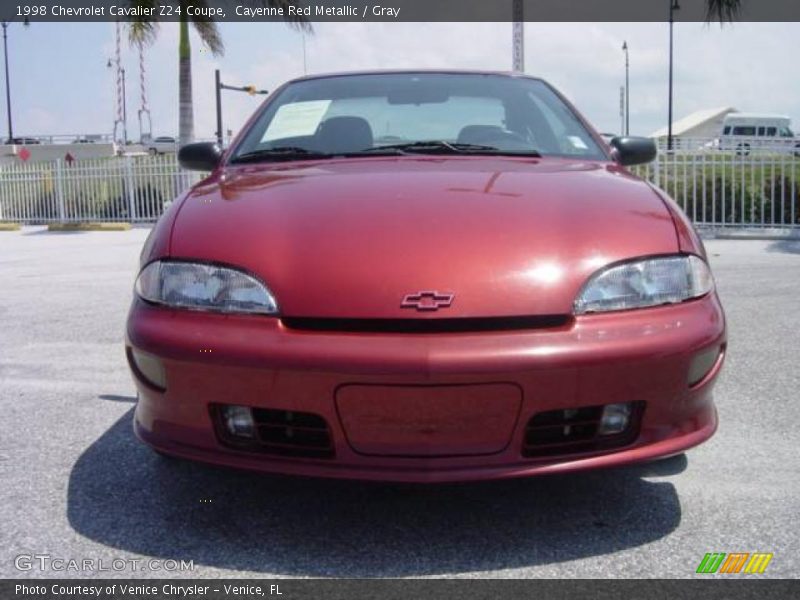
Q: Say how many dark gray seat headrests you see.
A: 2